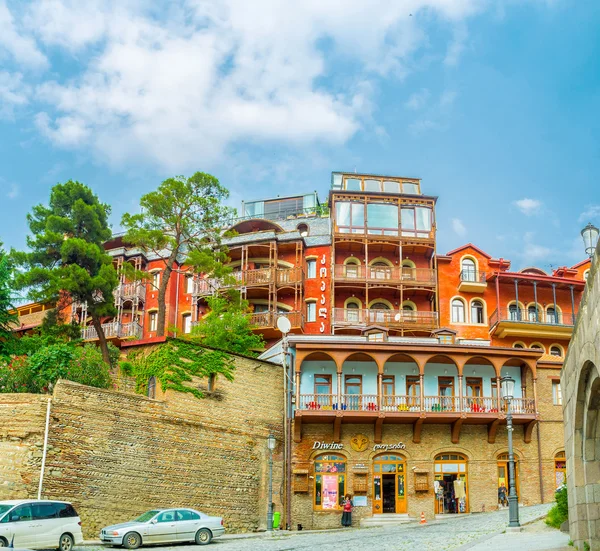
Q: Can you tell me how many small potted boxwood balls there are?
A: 0